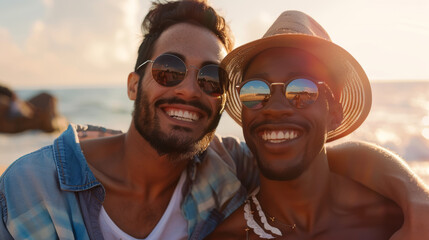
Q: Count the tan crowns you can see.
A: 0